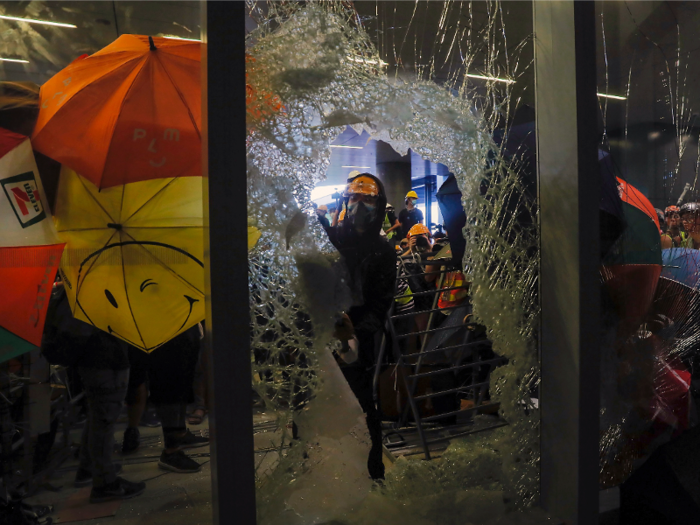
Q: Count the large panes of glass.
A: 3